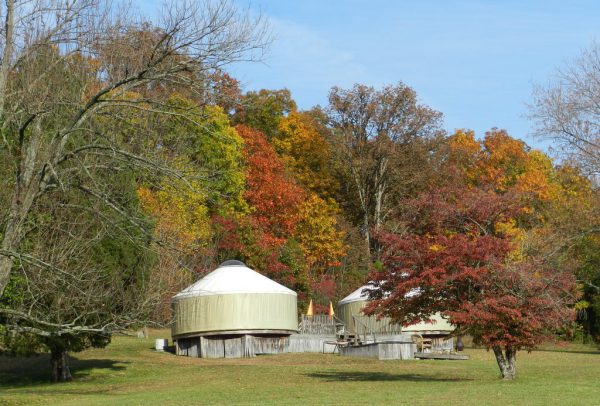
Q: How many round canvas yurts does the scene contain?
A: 2